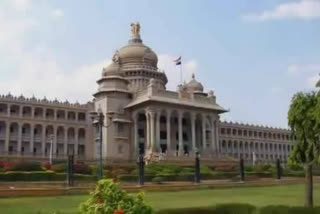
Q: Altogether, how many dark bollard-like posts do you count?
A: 5